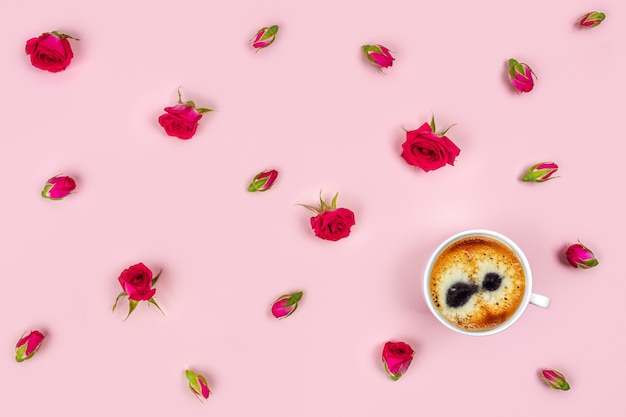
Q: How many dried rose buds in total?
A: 13